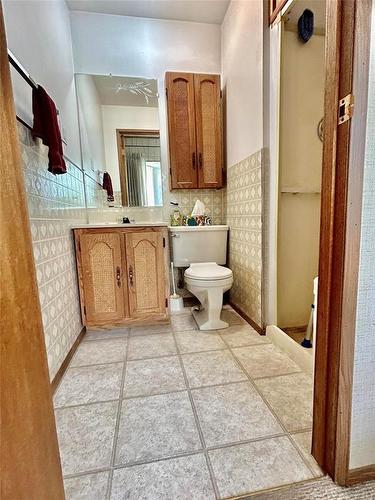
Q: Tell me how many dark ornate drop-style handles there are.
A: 4